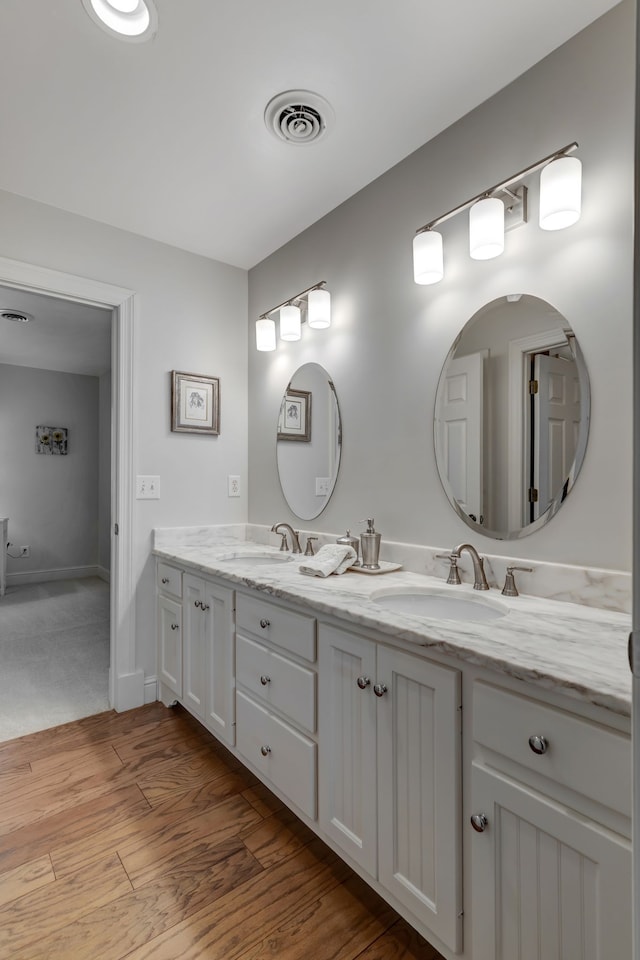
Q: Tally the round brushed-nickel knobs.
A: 11